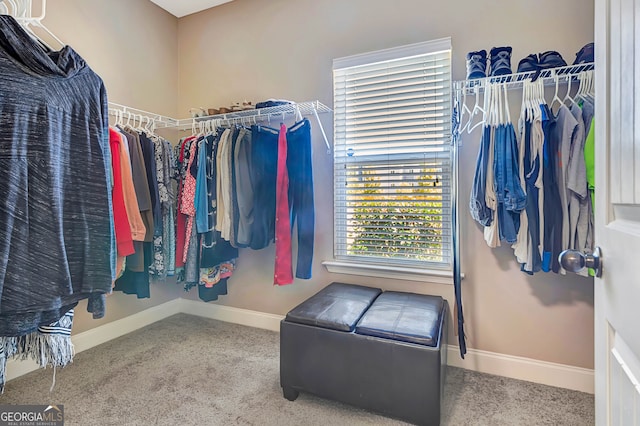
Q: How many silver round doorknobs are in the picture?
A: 1